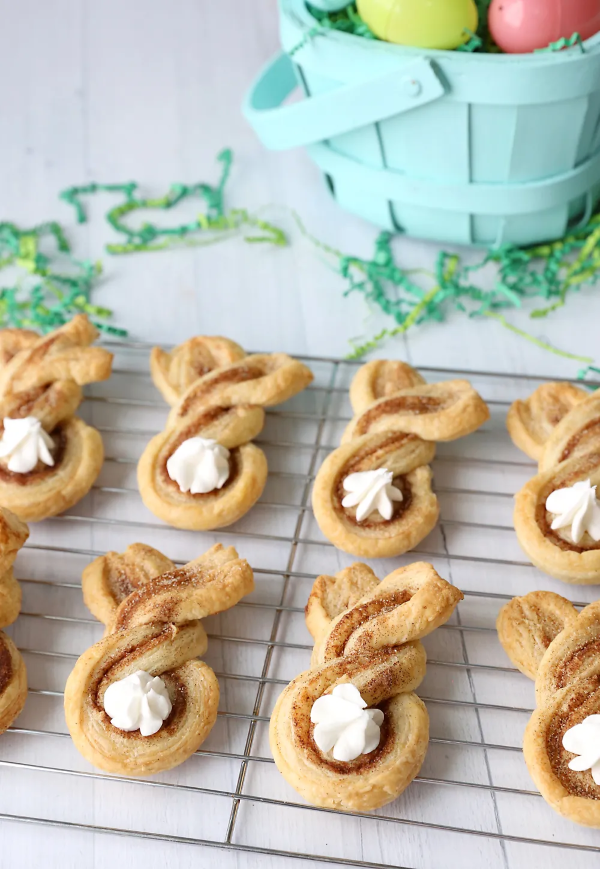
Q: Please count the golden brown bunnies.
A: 8